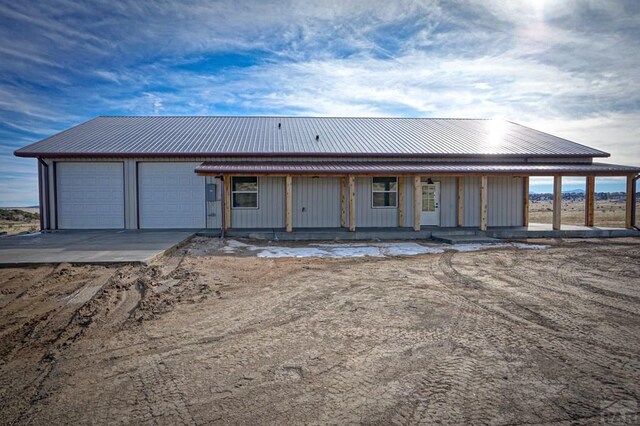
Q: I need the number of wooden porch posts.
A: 12